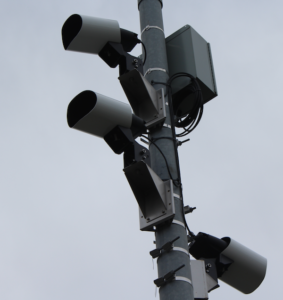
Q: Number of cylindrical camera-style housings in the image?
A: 3